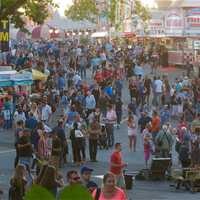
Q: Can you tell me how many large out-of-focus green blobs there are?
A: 2